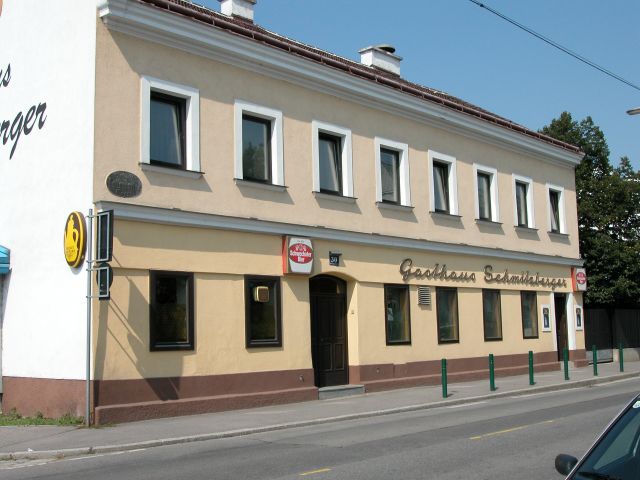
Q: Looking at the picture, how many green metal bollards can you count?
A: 6